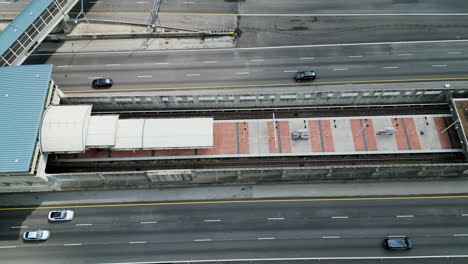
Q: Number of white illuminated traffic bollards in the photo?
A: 0